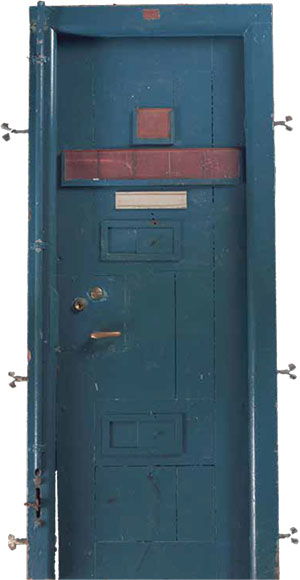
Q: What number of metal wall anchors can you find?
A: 6